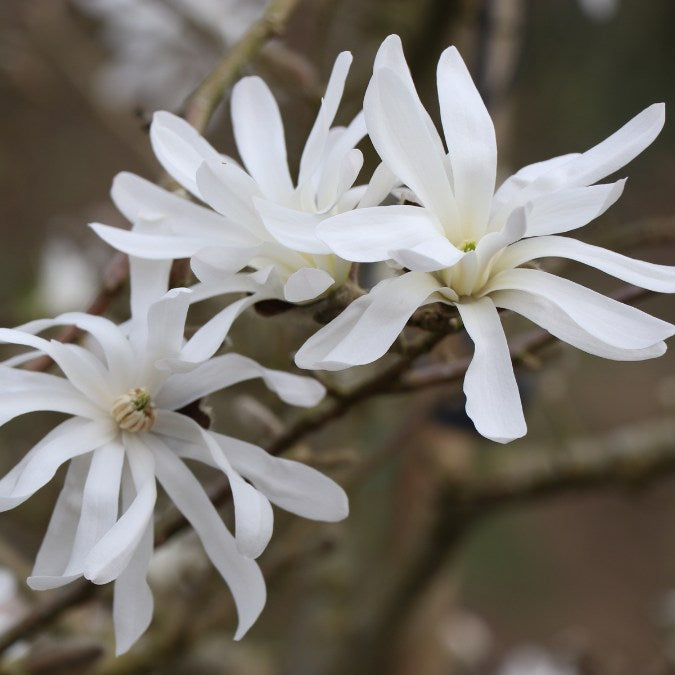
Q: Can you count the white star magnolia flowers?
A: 3